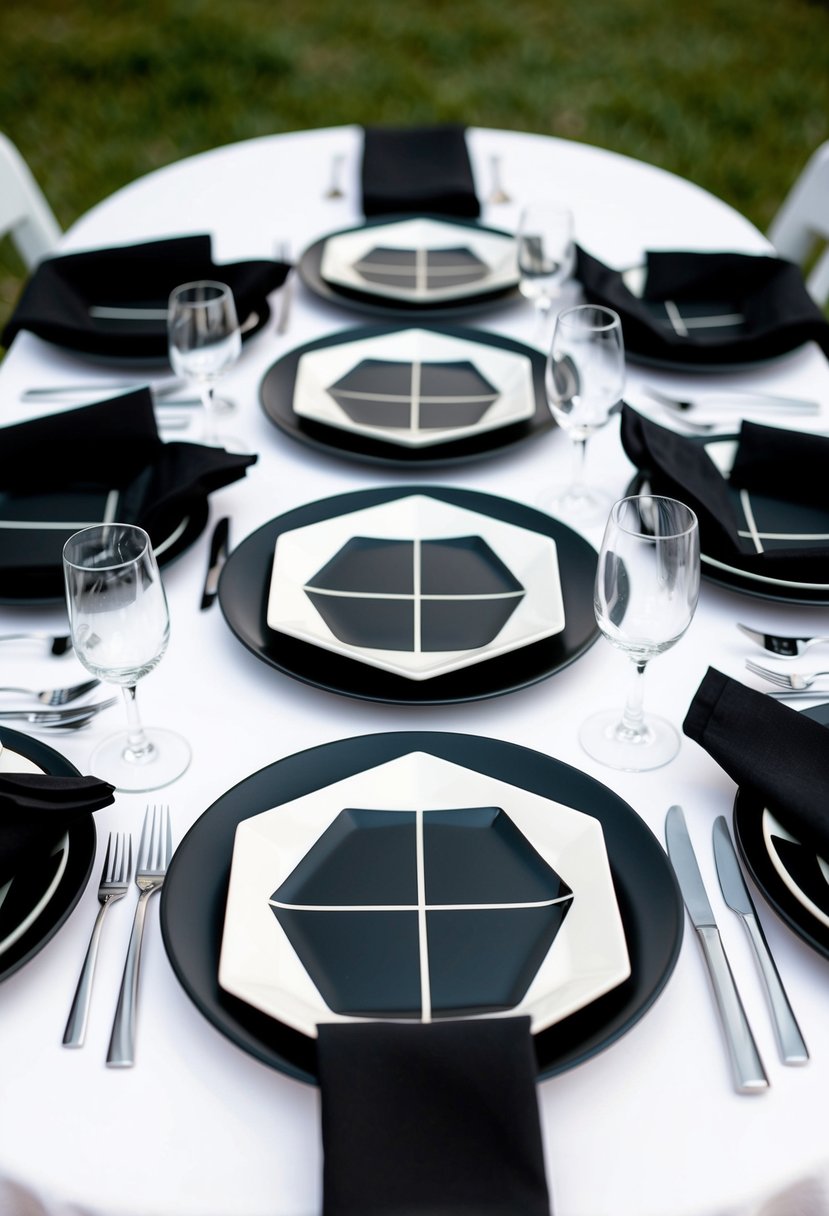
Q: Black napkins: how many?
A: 8